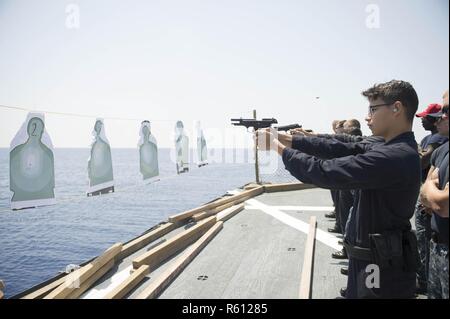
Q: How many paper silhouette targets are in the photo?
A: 5